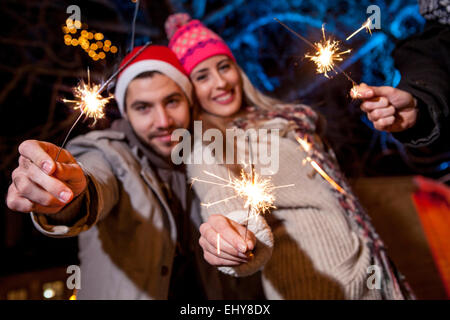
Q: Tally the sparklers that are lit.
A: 3